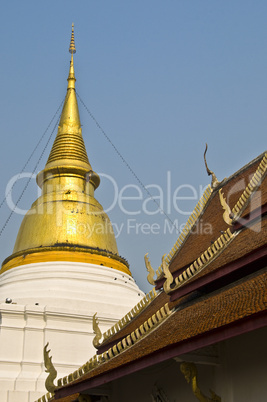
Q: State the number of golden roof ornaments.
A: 6